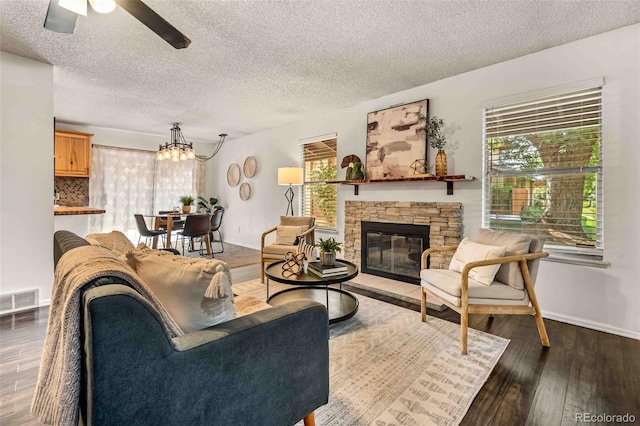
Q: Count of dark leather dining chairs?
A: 4